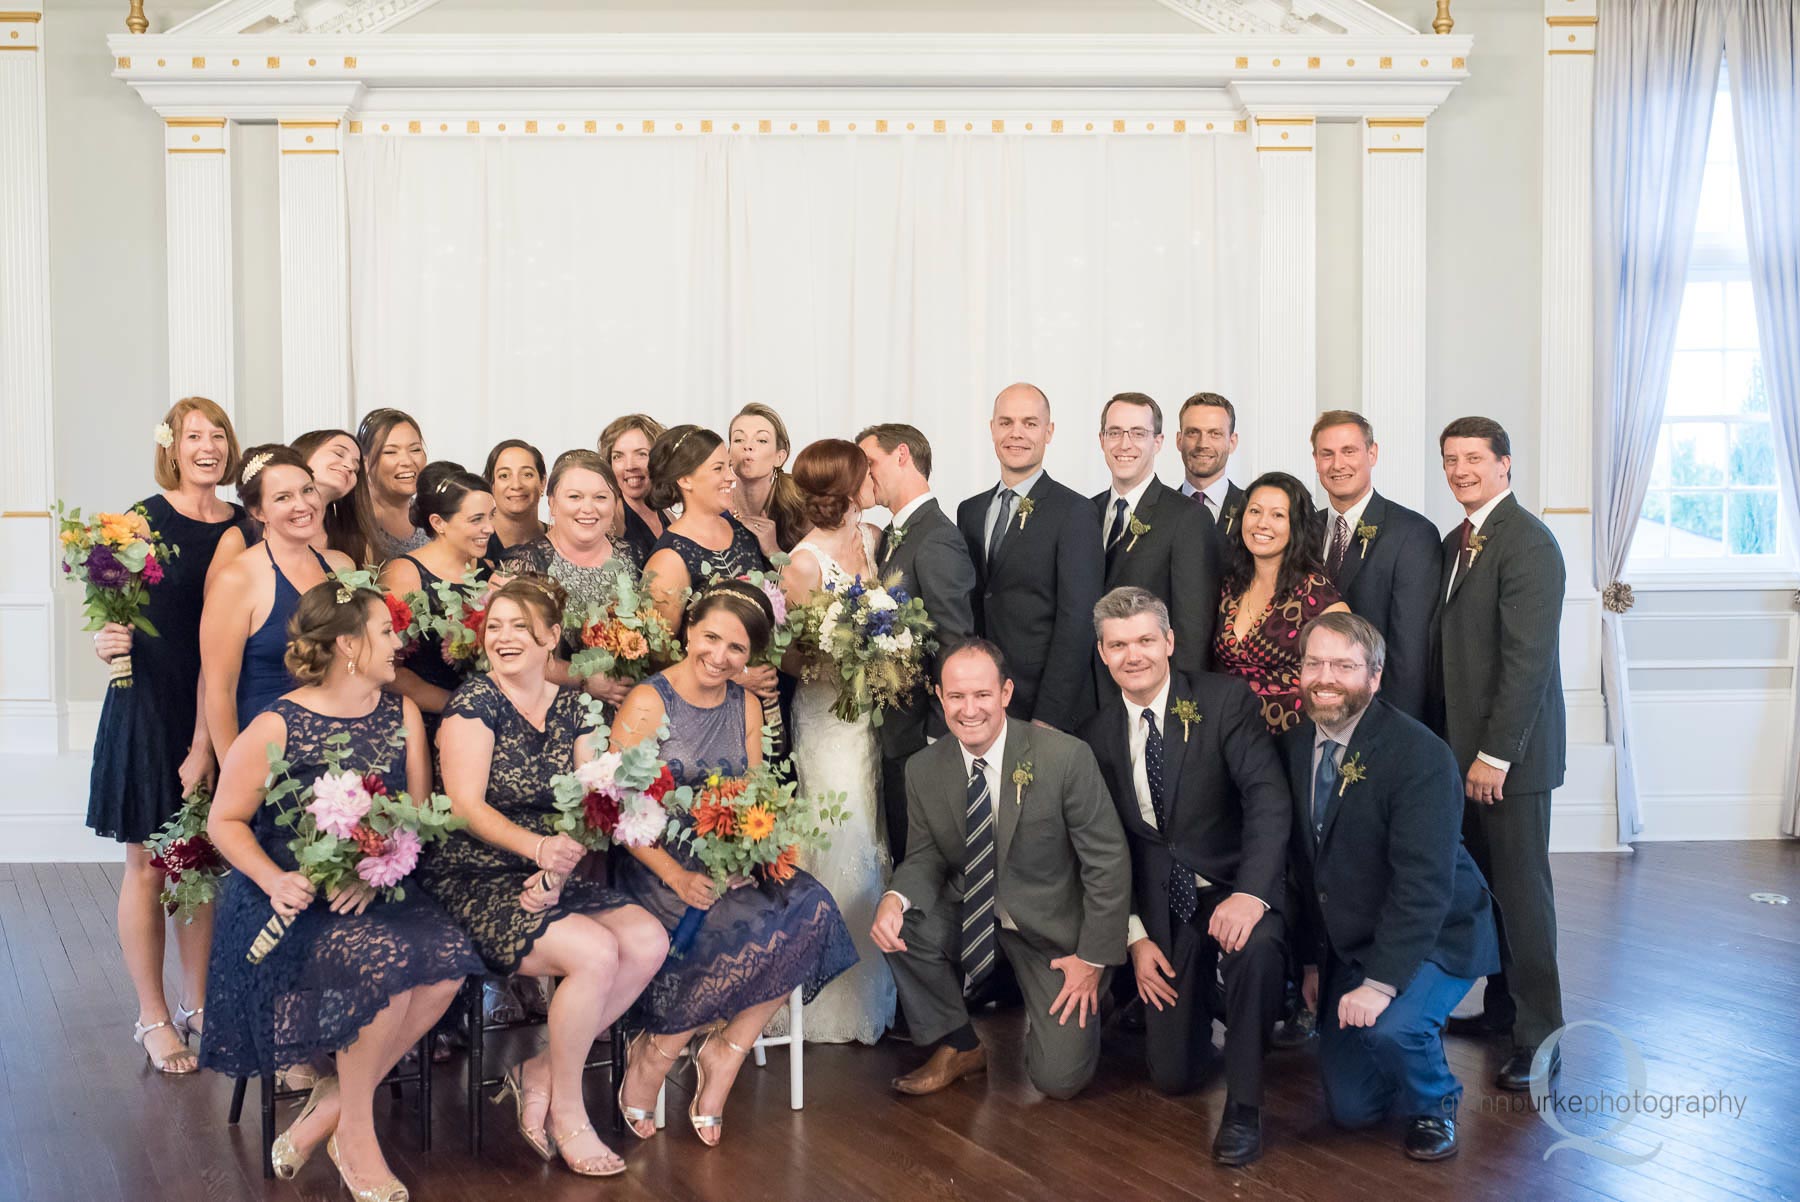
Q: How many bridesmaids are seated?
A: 3